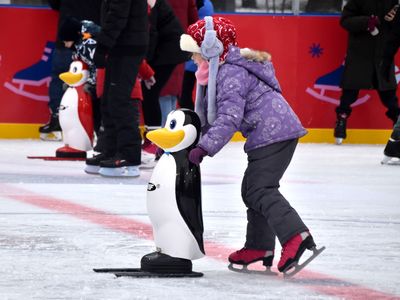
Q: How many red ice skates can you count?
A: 2